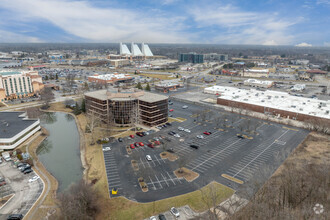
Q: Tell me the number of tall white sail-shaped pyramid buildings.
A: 3